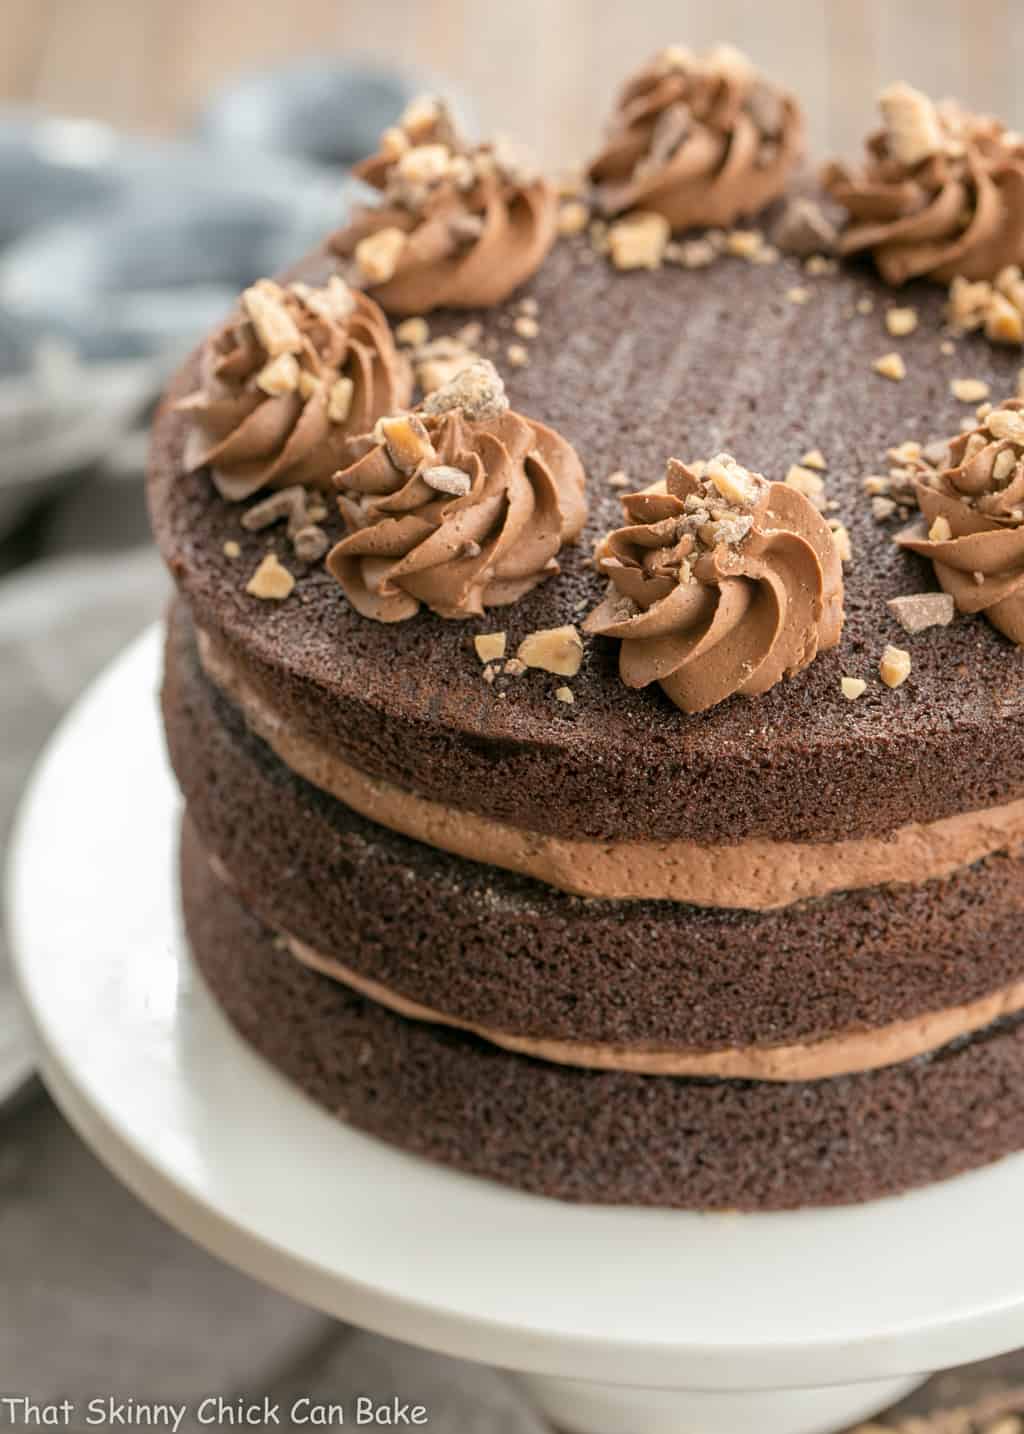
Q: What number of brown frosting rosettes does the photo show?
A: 7